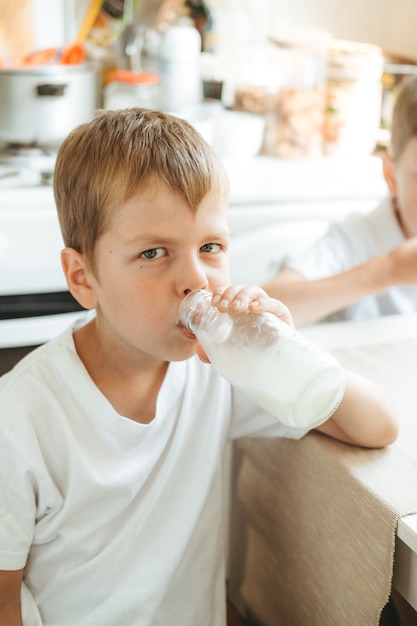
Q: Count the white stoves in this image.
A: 1